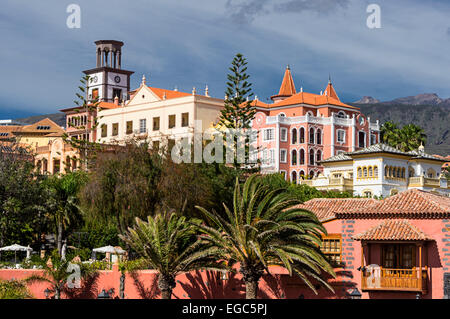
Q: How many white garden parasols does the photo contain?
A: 2